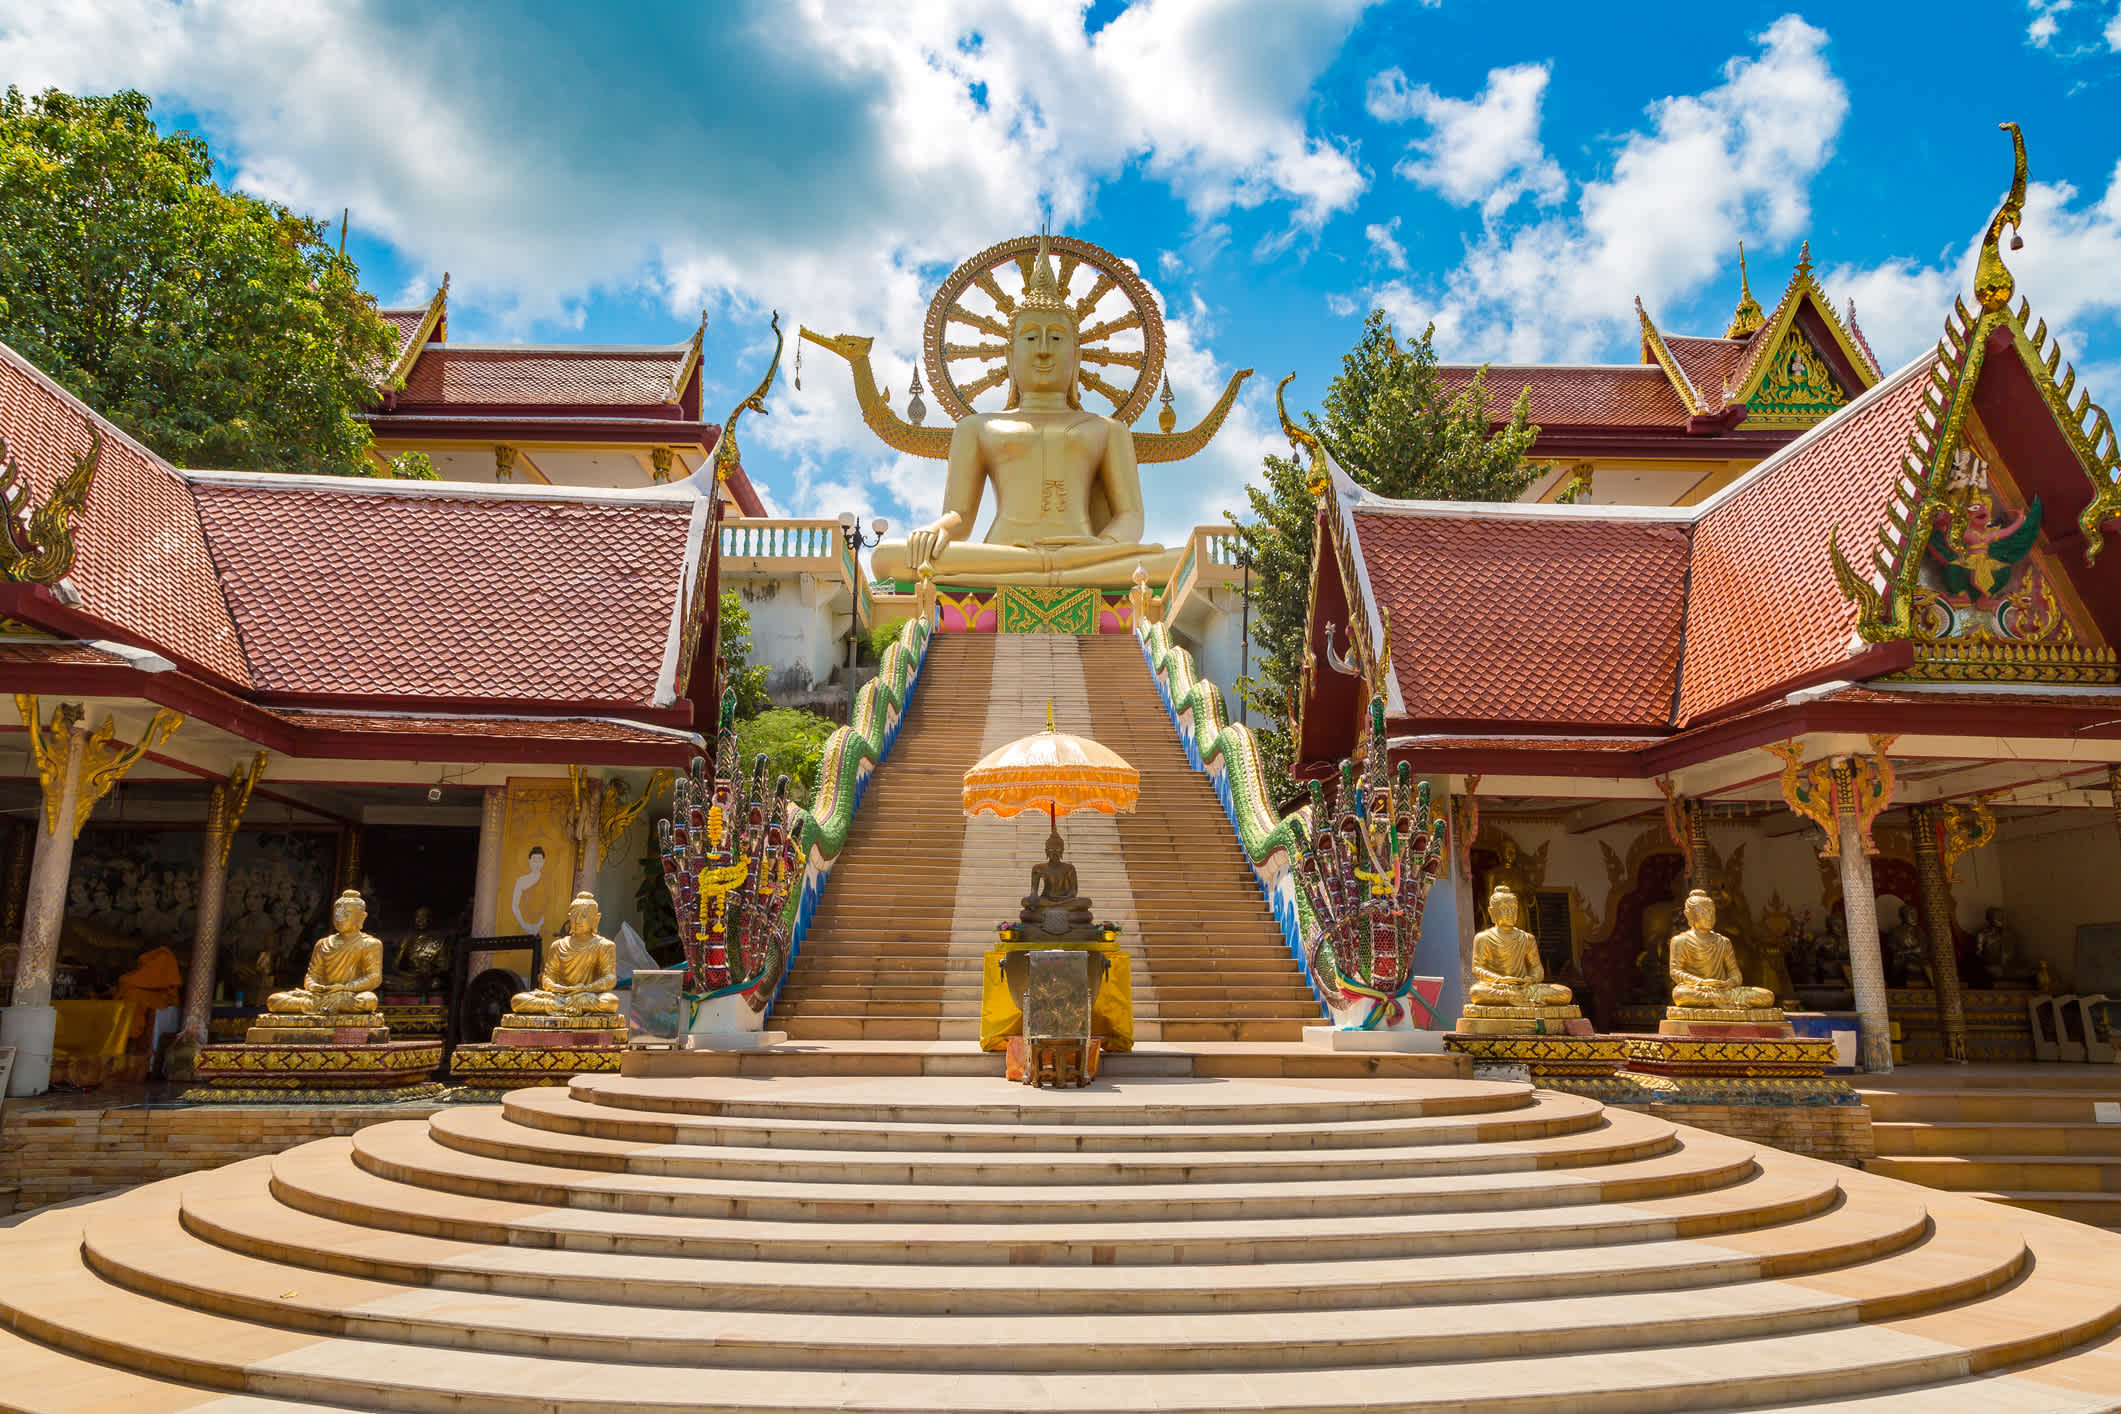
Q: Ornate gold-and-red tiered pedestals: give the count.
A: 4